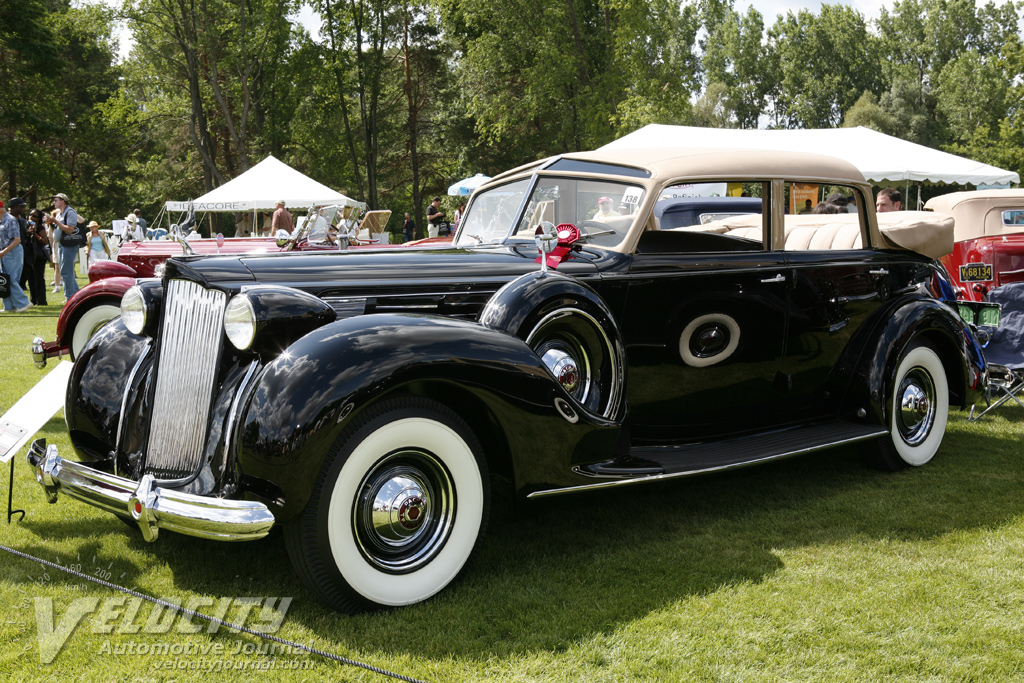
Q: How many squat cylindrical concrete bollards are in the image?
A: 0